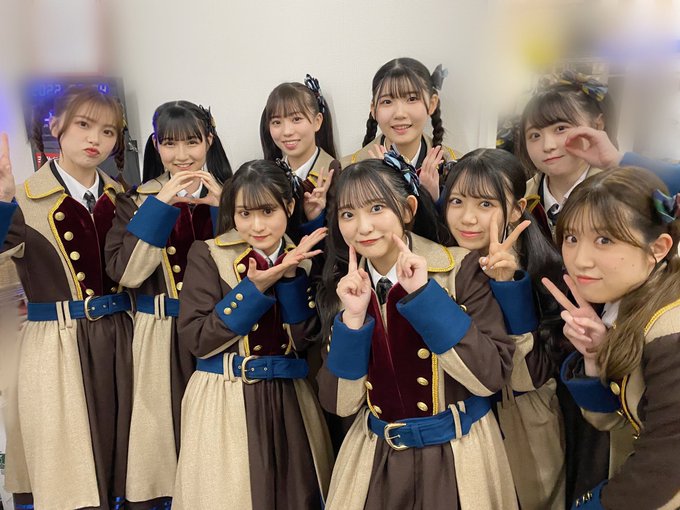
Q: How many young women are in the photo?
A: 9